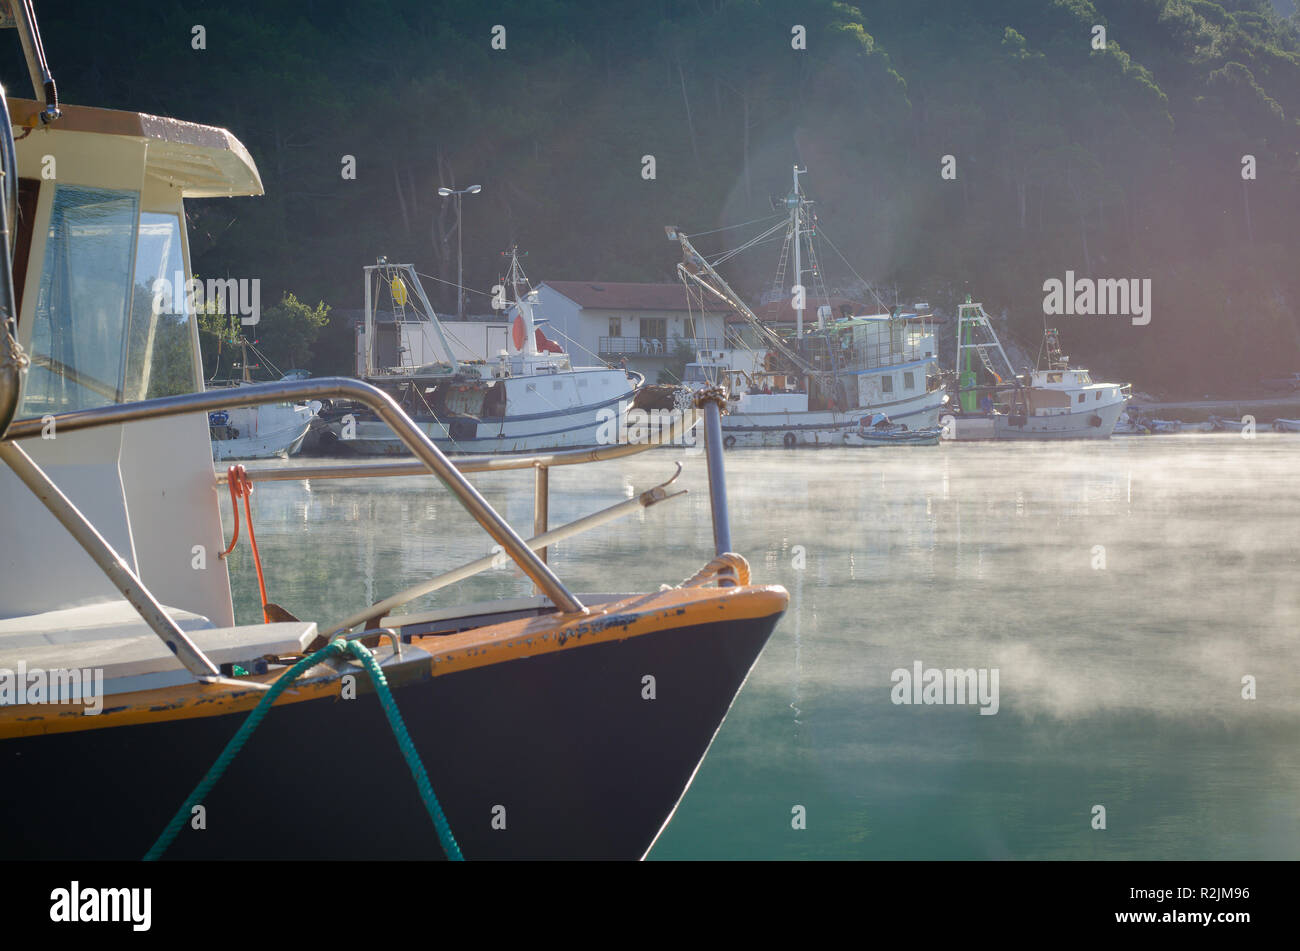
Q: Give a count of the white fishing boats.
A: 4